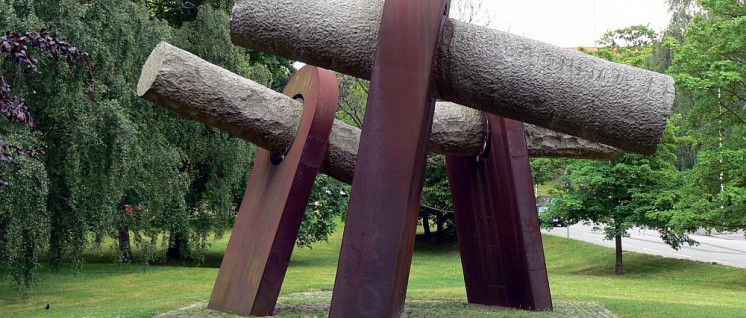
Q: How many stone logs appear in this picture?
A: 3